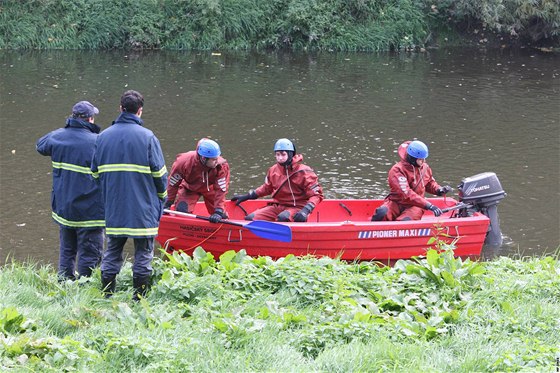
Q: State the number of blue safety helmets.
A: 3